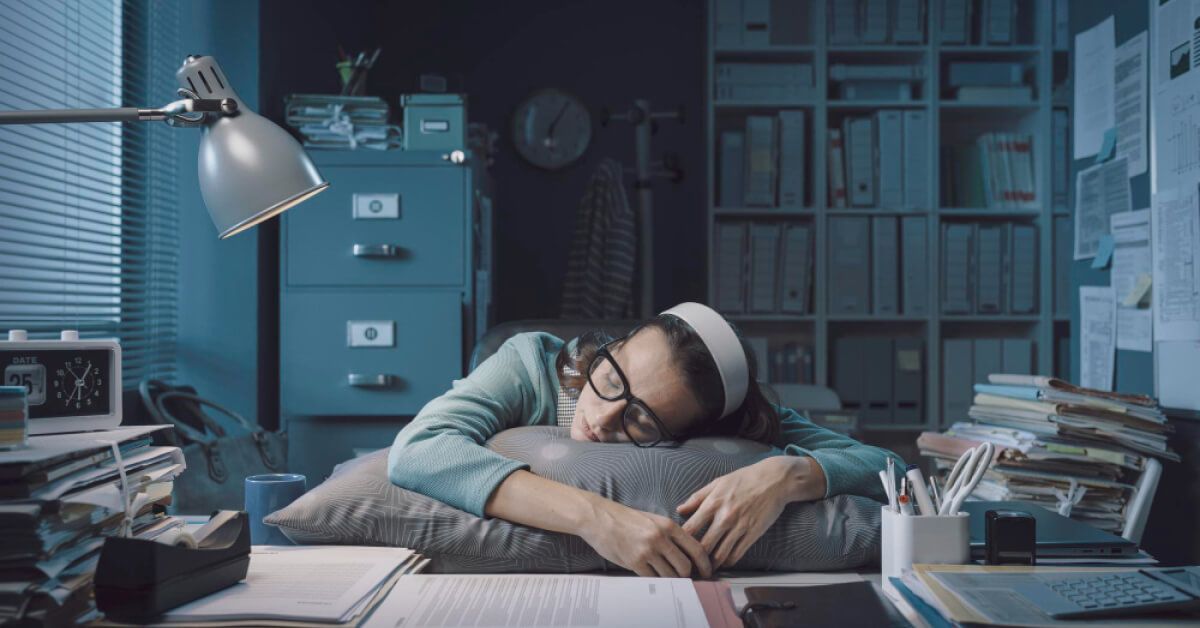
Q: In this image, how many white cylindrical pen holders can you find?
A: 1